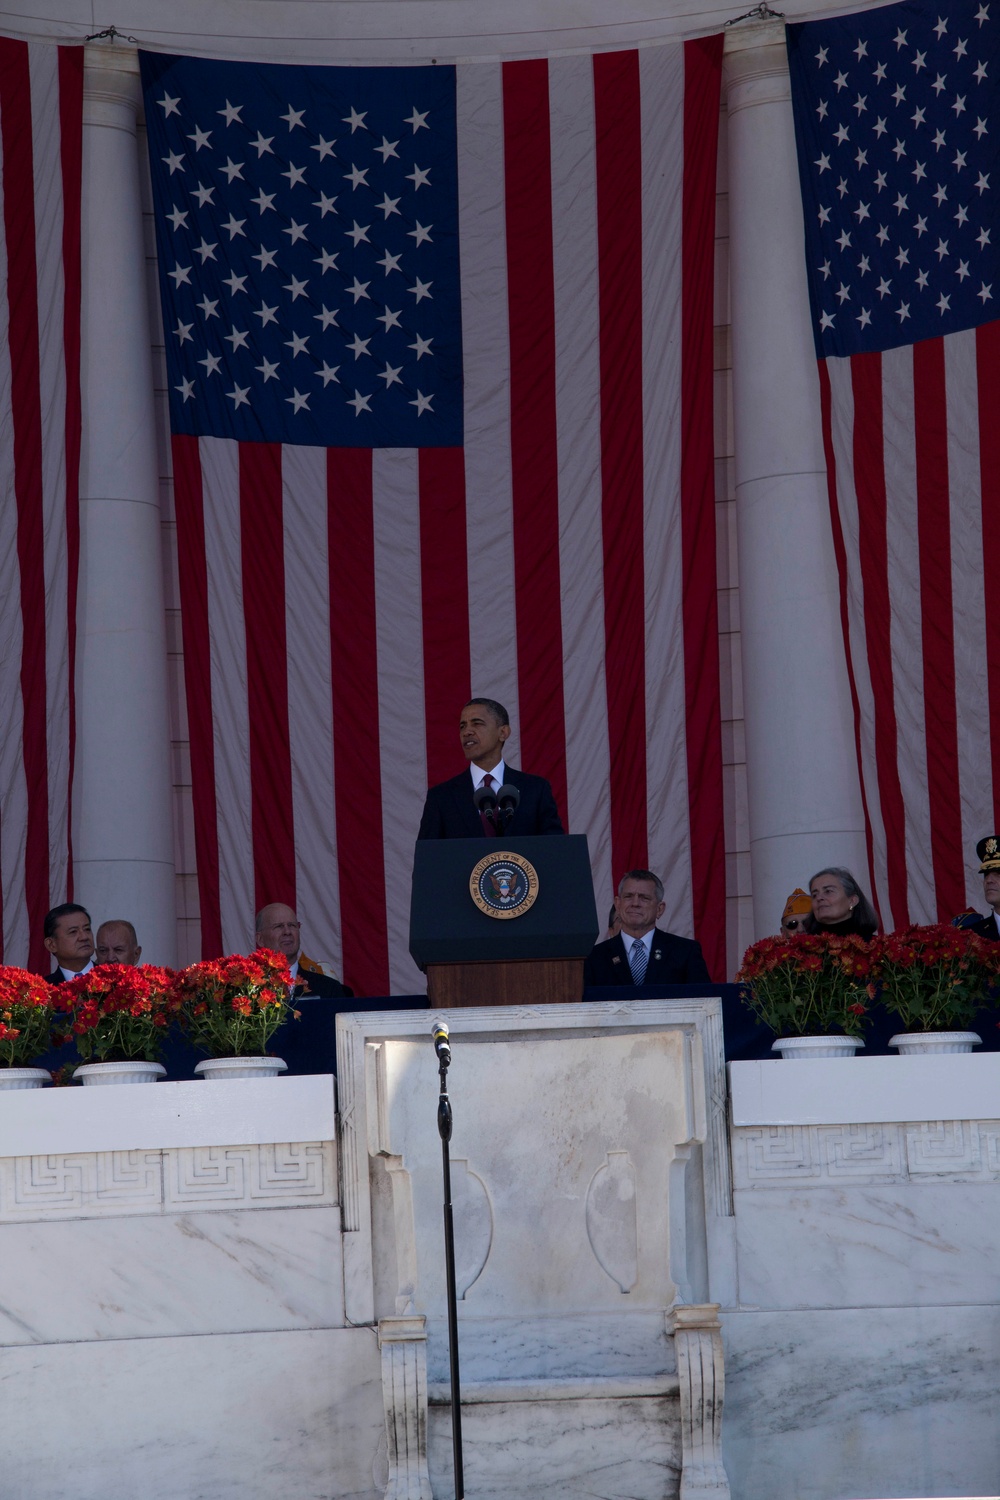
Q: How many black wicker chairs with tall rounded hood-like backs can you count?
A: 0